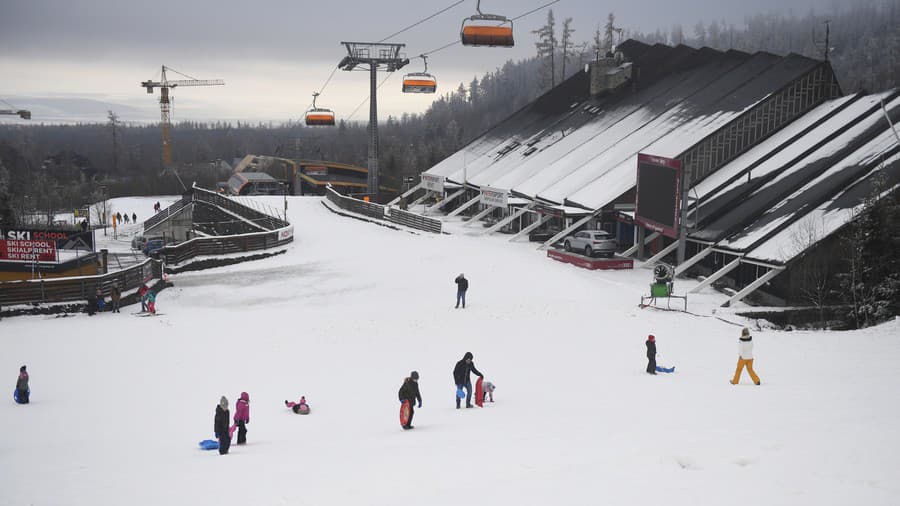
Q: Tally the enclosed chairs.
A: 3